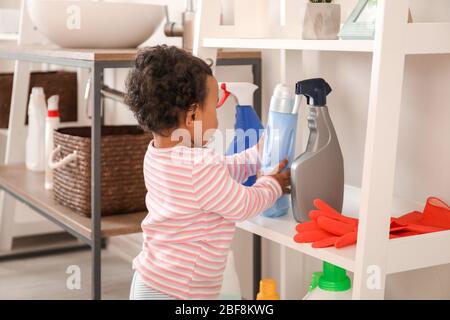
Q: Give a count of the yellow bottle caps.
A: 1